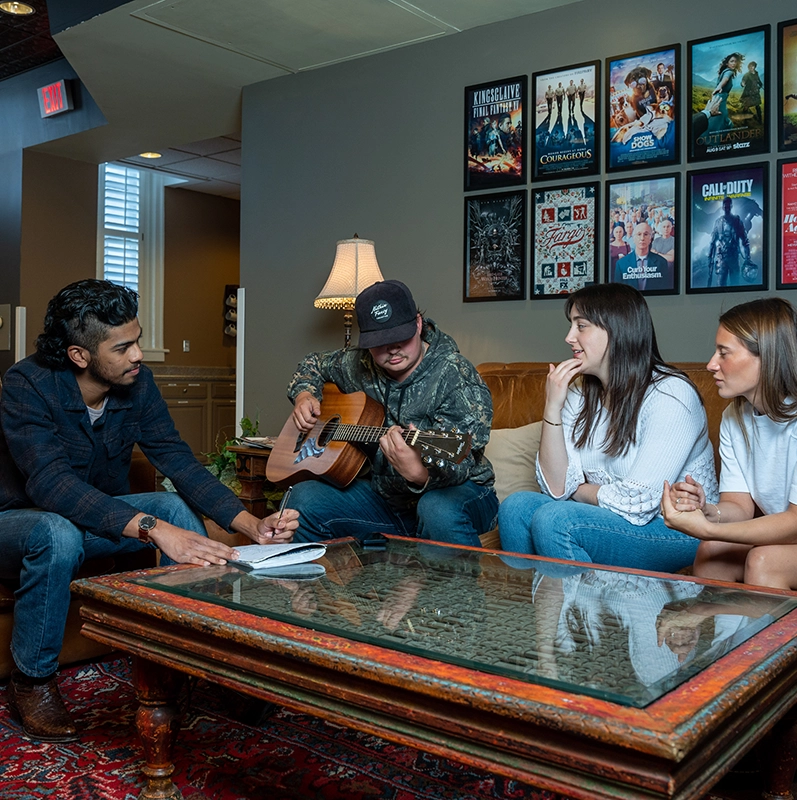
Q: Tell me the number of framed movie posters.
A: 10